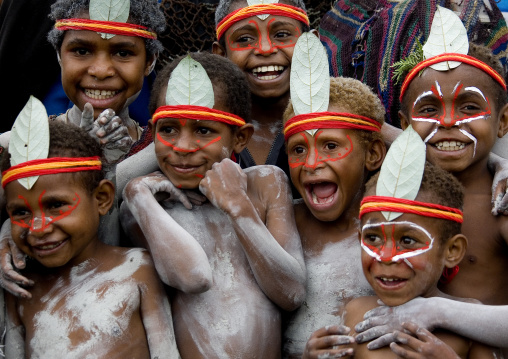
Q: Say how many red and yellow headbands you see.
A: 7